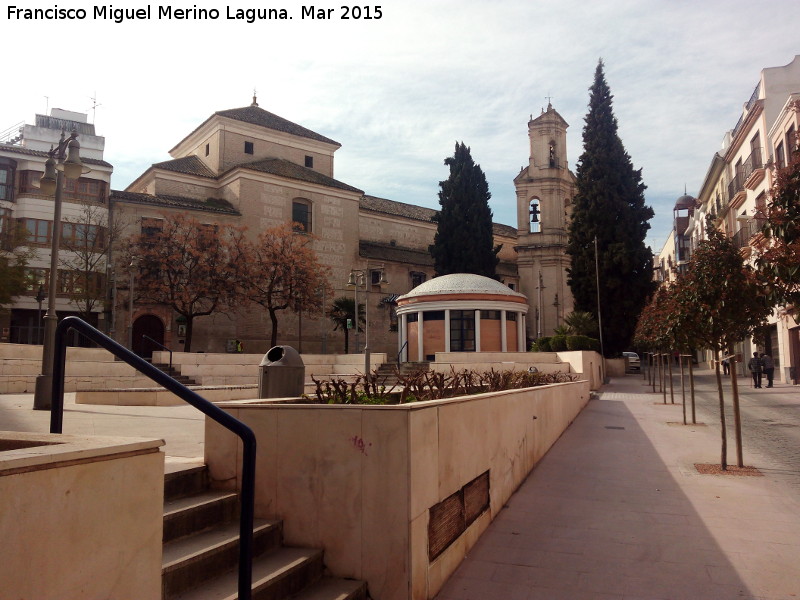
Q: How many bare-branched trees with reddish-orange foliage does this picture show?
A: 2